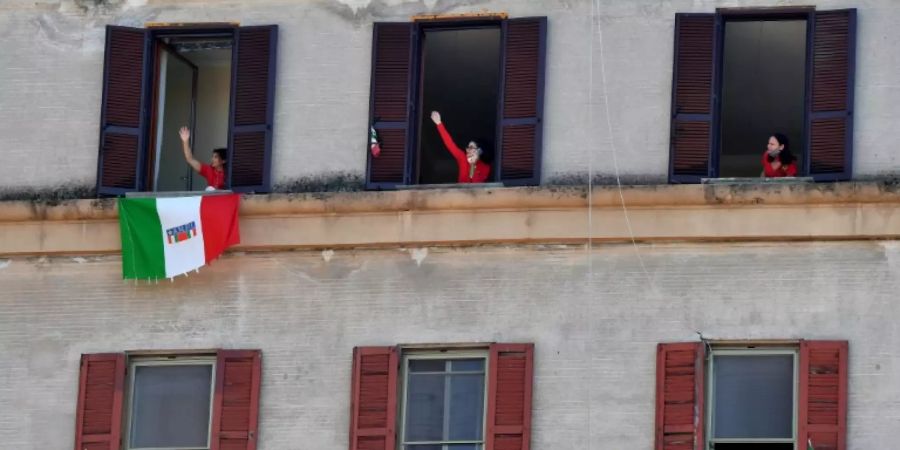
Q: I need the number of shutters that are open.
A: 12